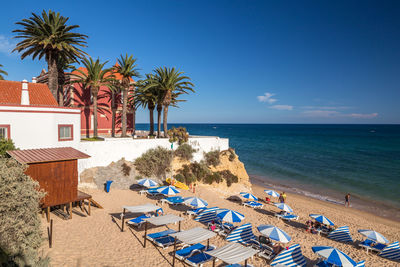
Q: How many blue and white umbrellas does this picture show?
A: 11